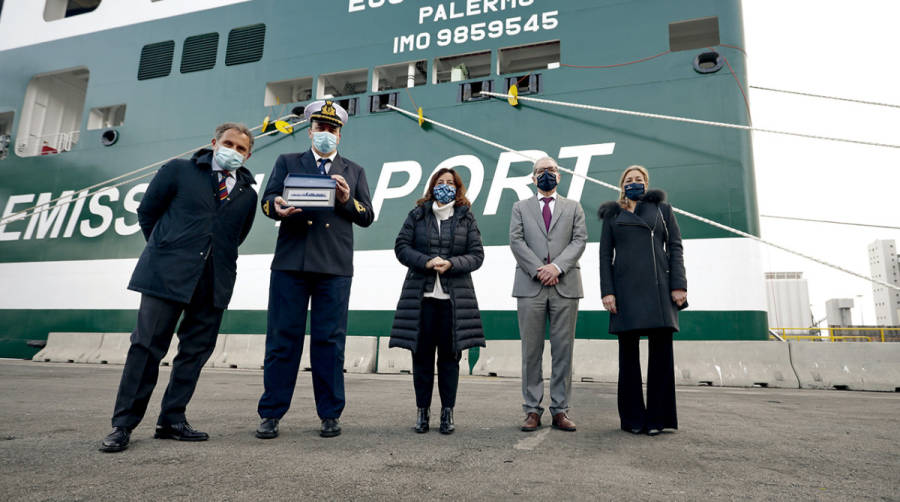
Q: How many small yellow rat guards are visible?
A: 4